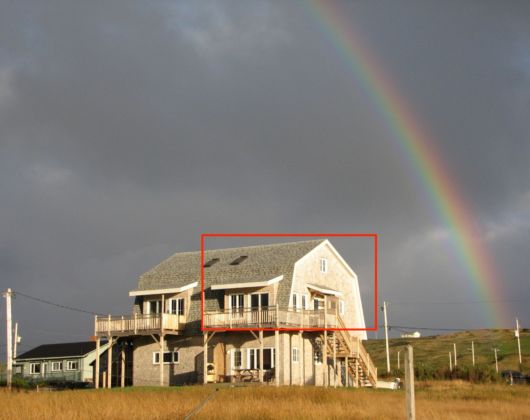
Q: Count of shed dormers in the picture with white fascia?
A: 2